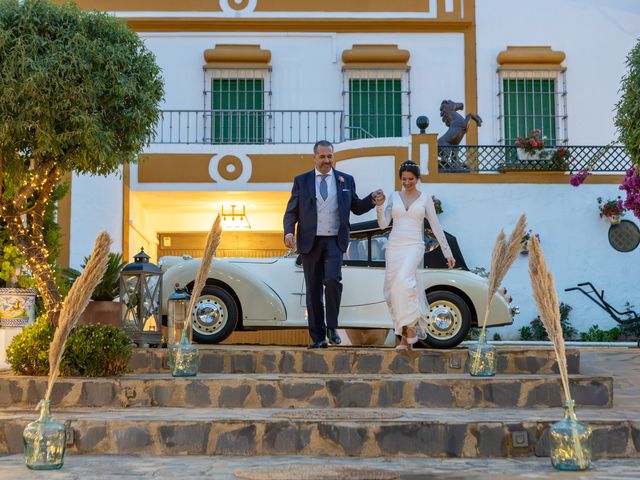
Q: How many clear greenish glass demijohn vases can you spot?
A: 4